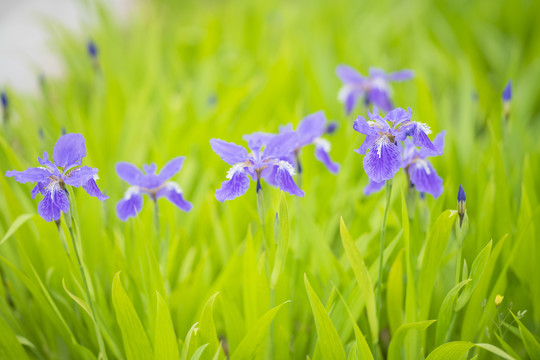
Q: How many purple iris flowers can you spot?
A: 7